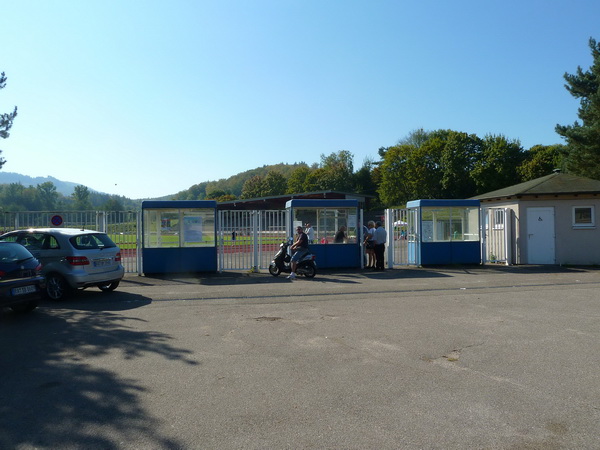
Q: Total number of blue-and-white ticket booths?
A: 3